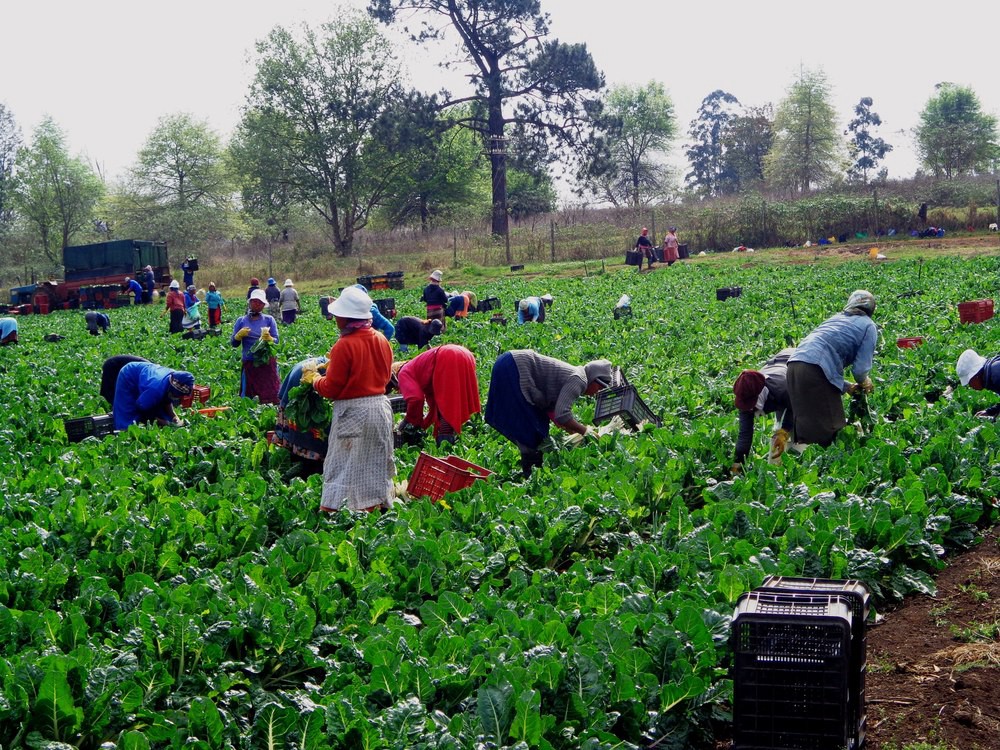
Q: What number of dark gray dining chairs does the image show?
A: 0